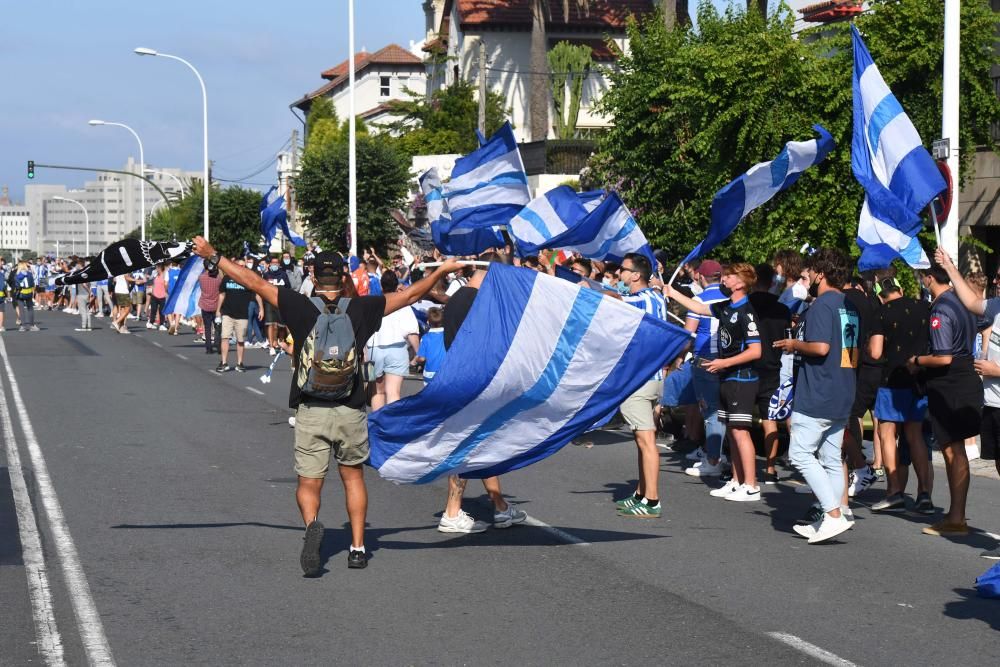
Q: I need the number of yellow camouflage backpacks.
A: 1